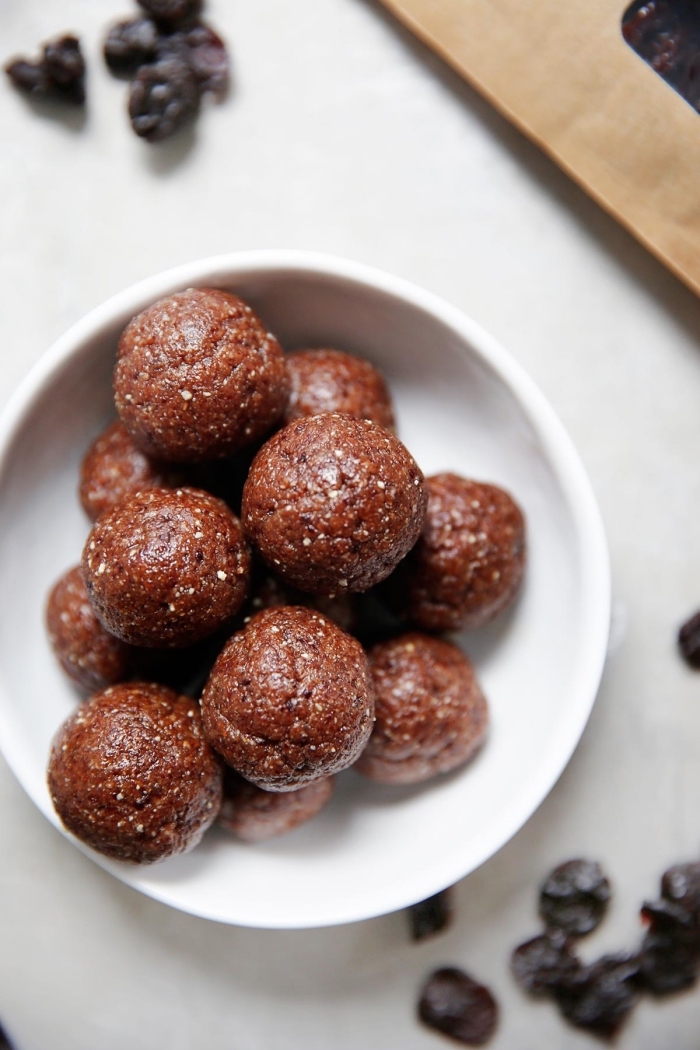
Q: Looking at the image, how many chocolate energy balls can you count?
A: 11